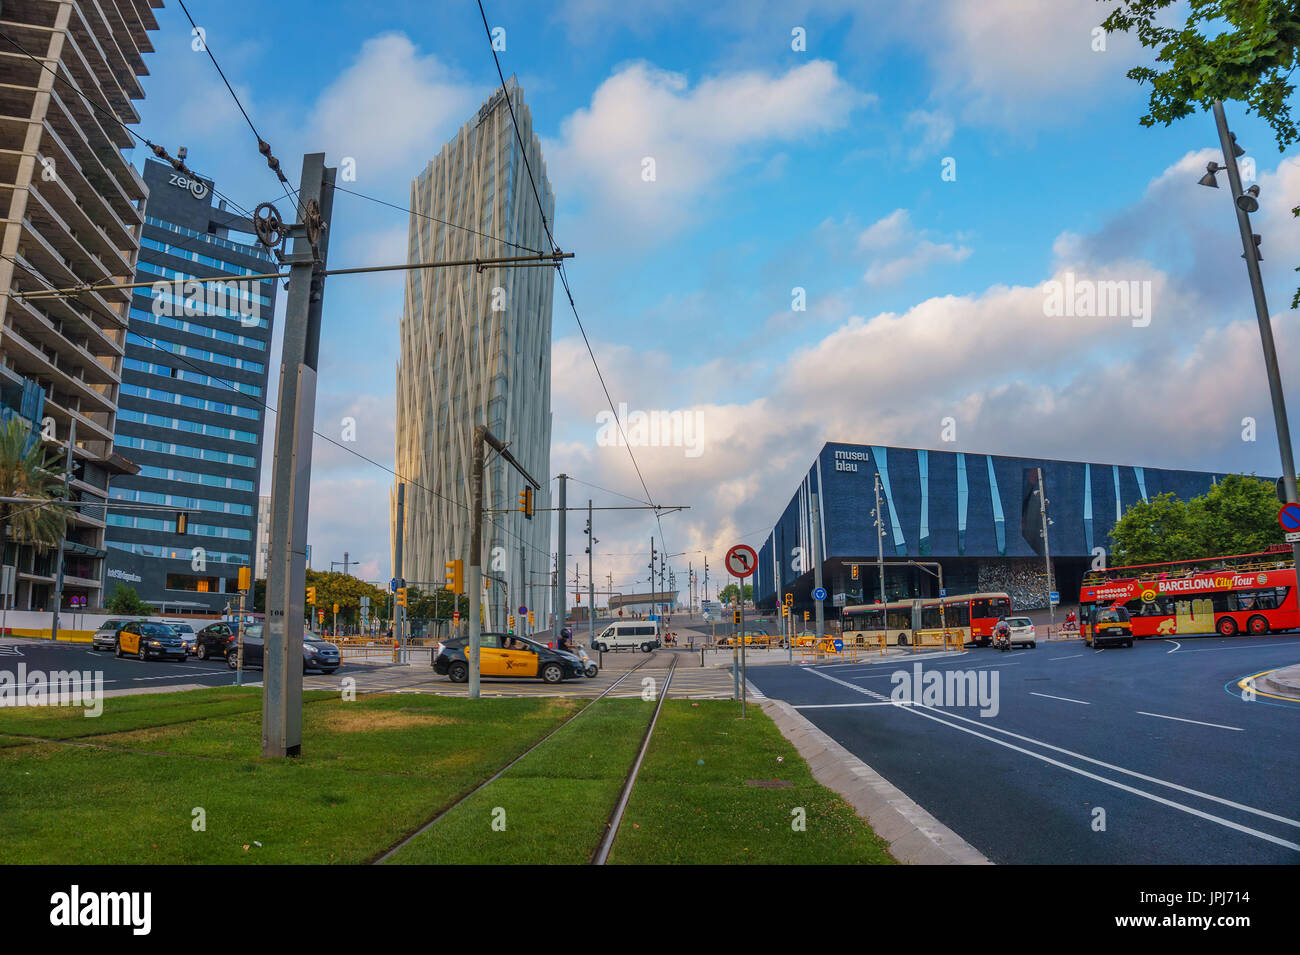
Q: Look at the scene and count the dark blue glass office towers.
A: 1